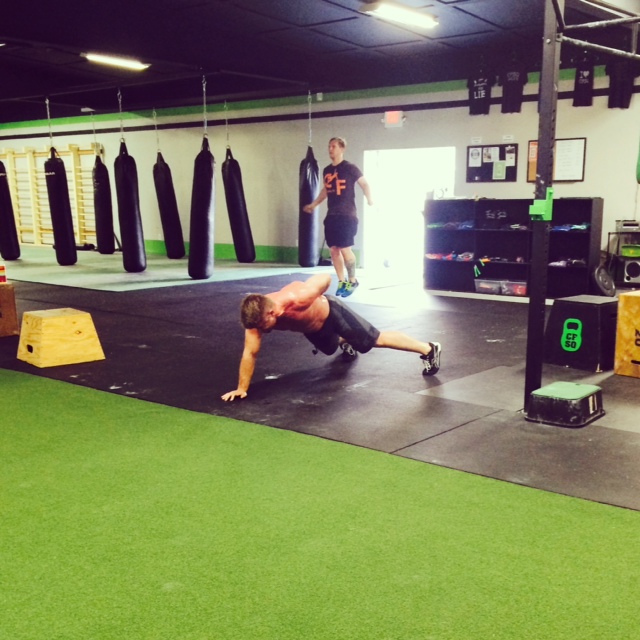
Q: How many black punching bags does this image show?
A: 8